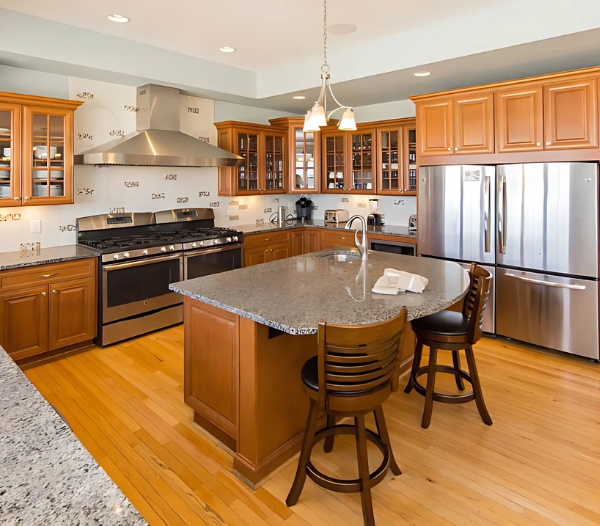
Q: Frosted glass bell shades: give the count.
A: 3